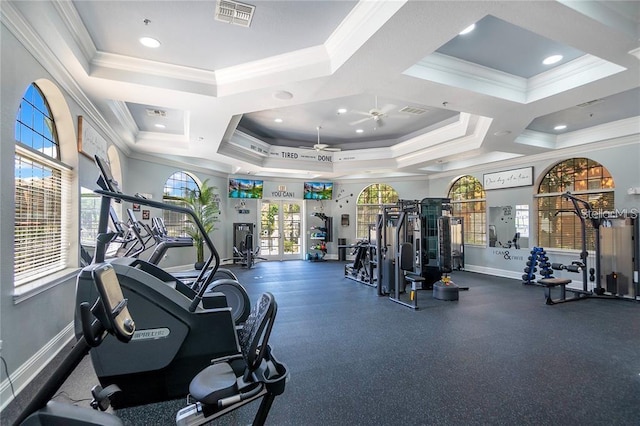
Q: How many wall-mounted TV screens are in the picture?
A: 2